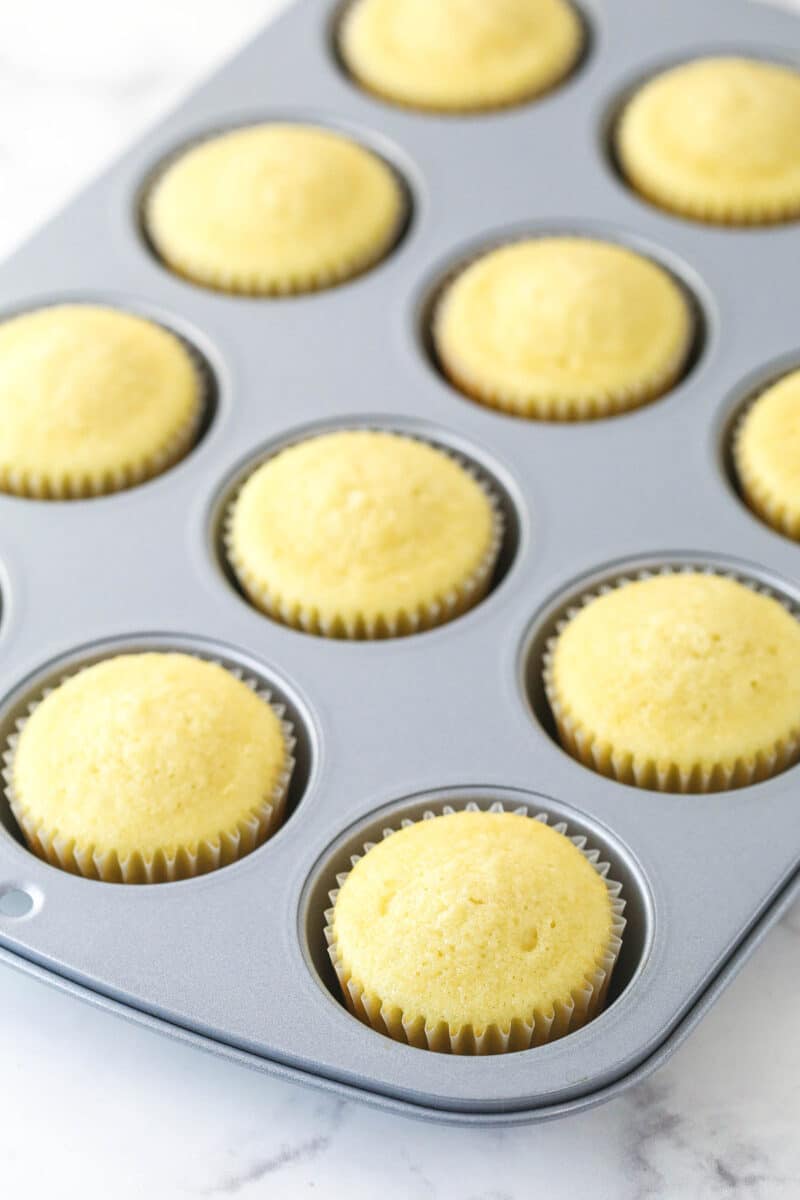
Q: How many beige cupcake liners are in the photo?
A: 10